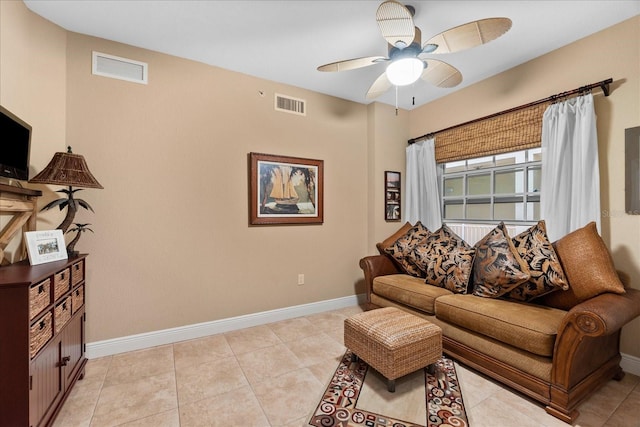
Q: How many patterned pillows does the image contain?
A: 4